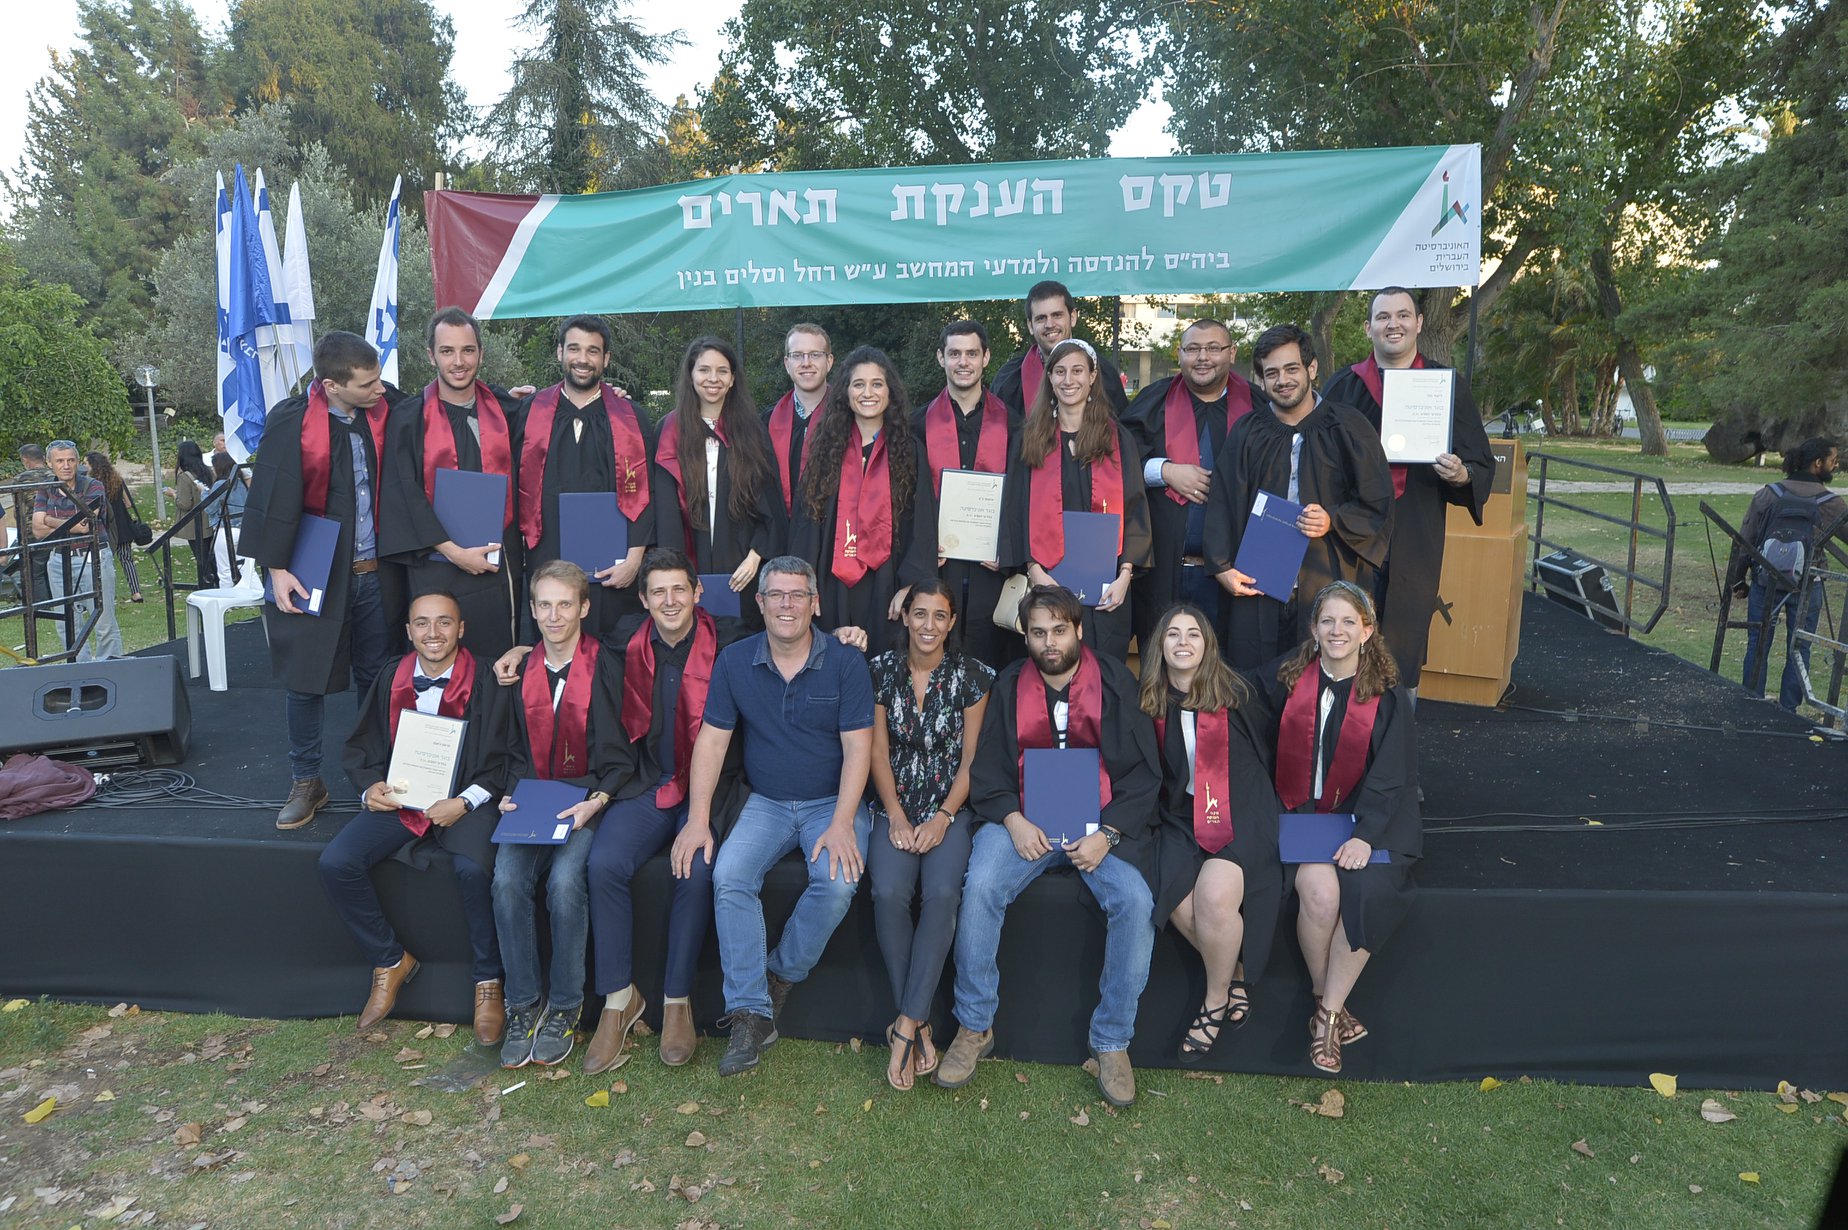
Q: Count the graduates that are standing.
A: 12